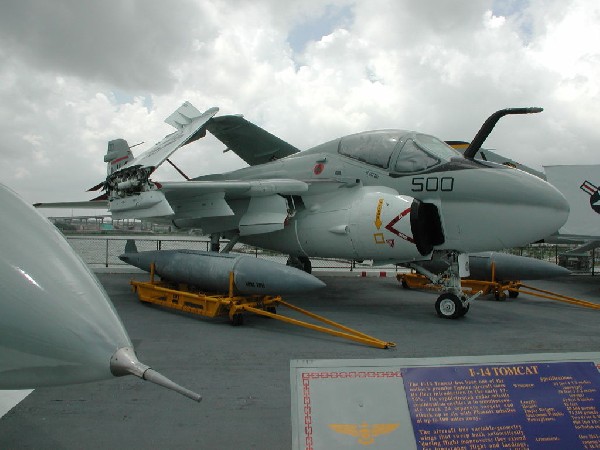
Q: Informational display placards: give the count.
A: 1